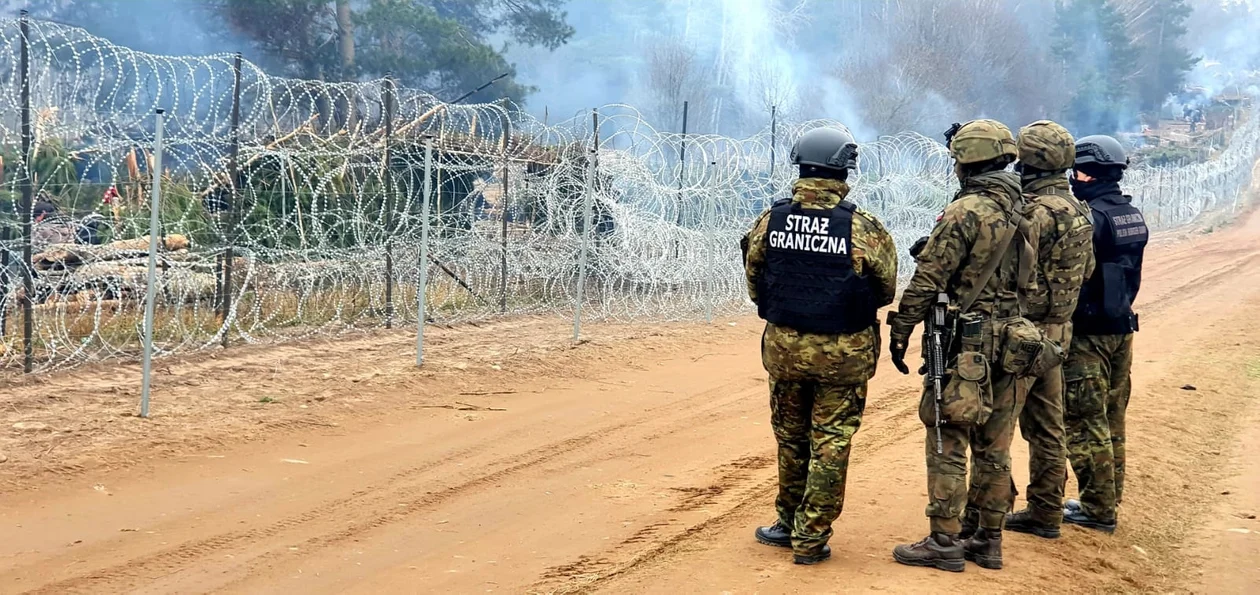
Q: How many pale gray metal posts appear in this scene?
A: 4